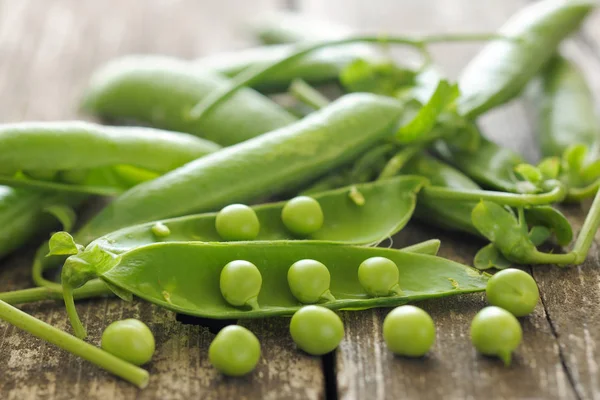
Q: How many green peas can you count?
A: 11